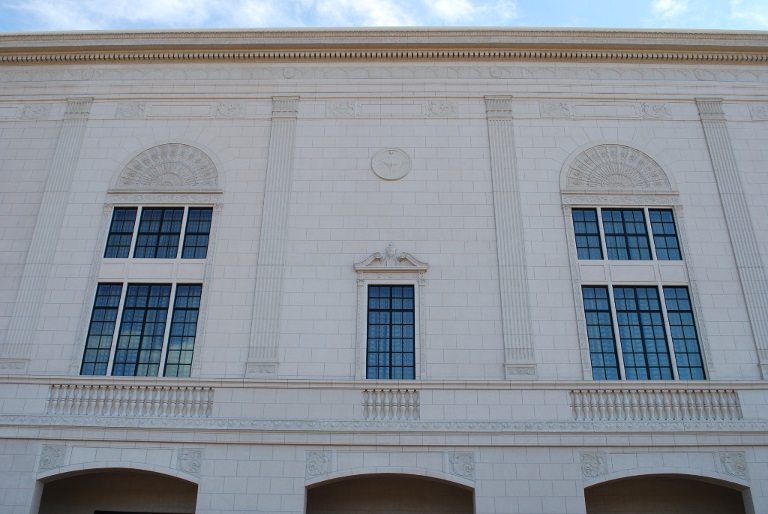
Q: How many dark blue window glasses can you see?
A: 13